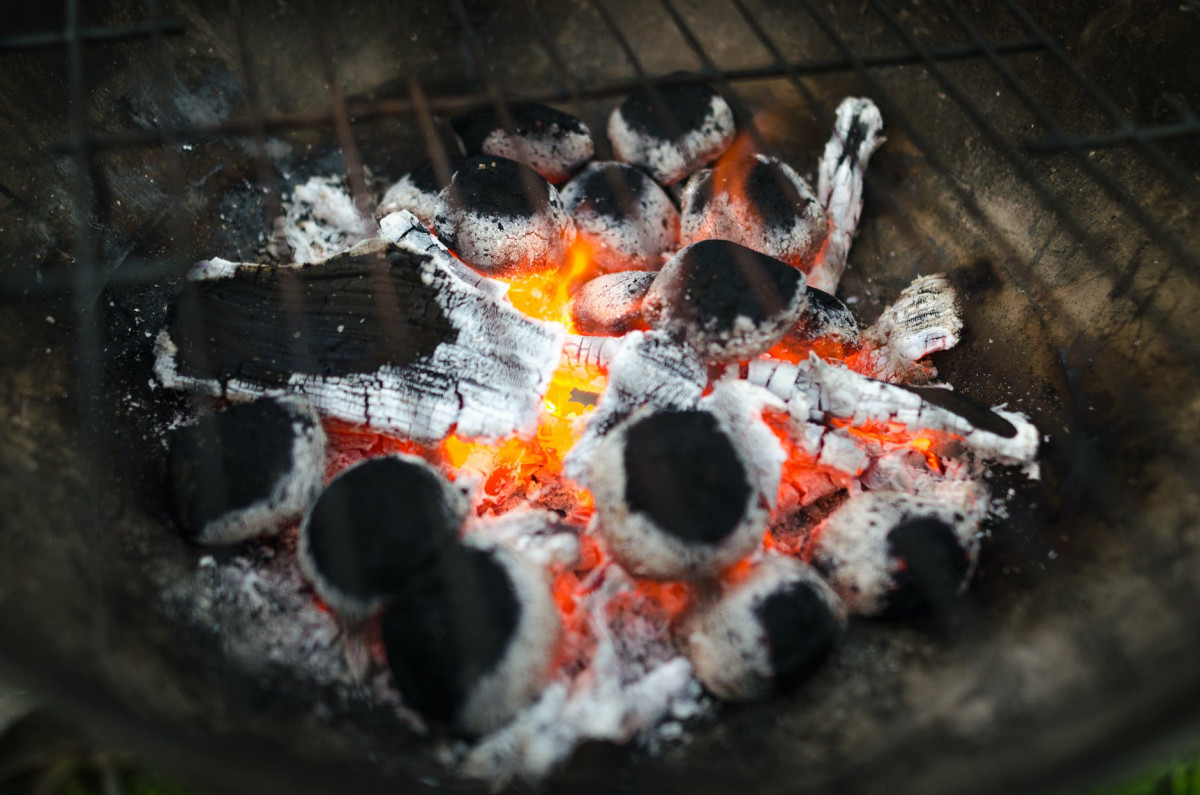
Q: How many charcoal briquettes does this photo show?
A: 15